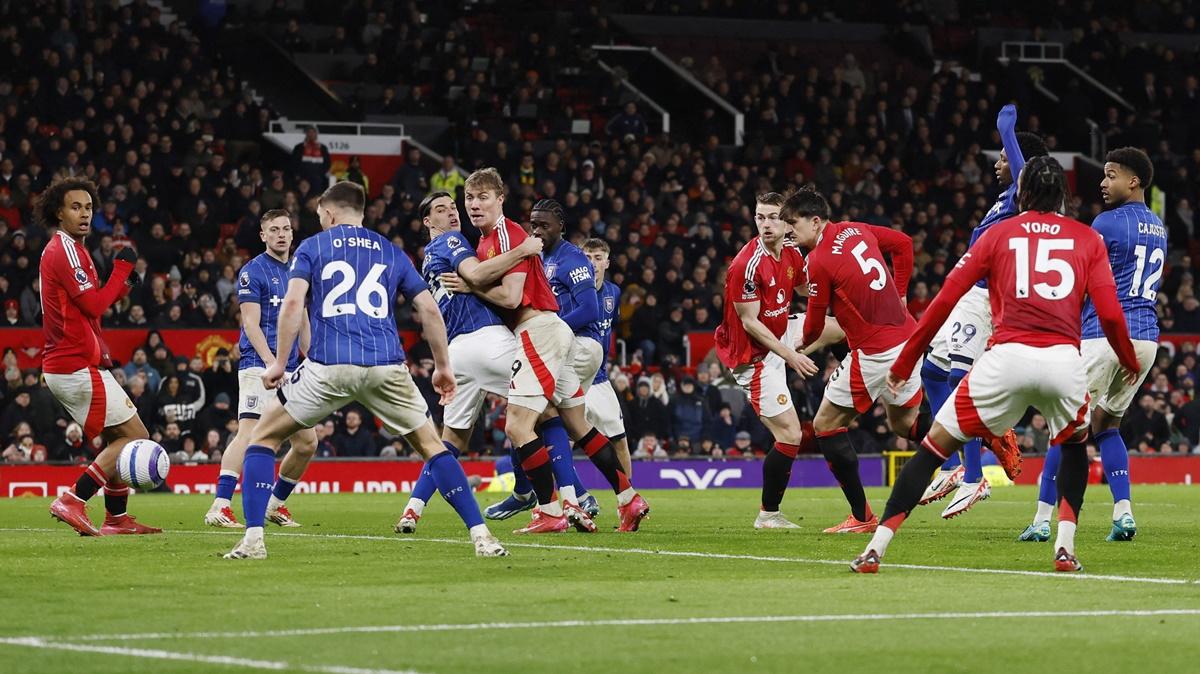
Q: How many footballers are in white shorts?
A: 12